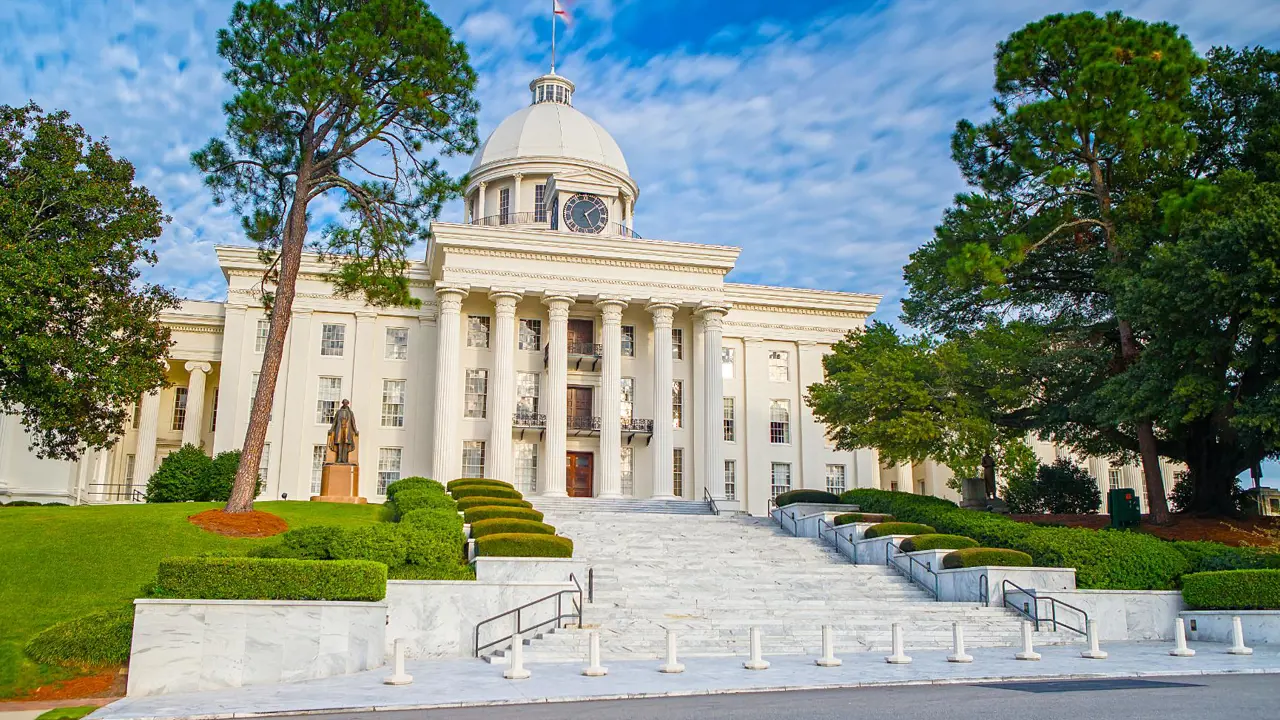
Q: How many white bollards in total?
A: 12